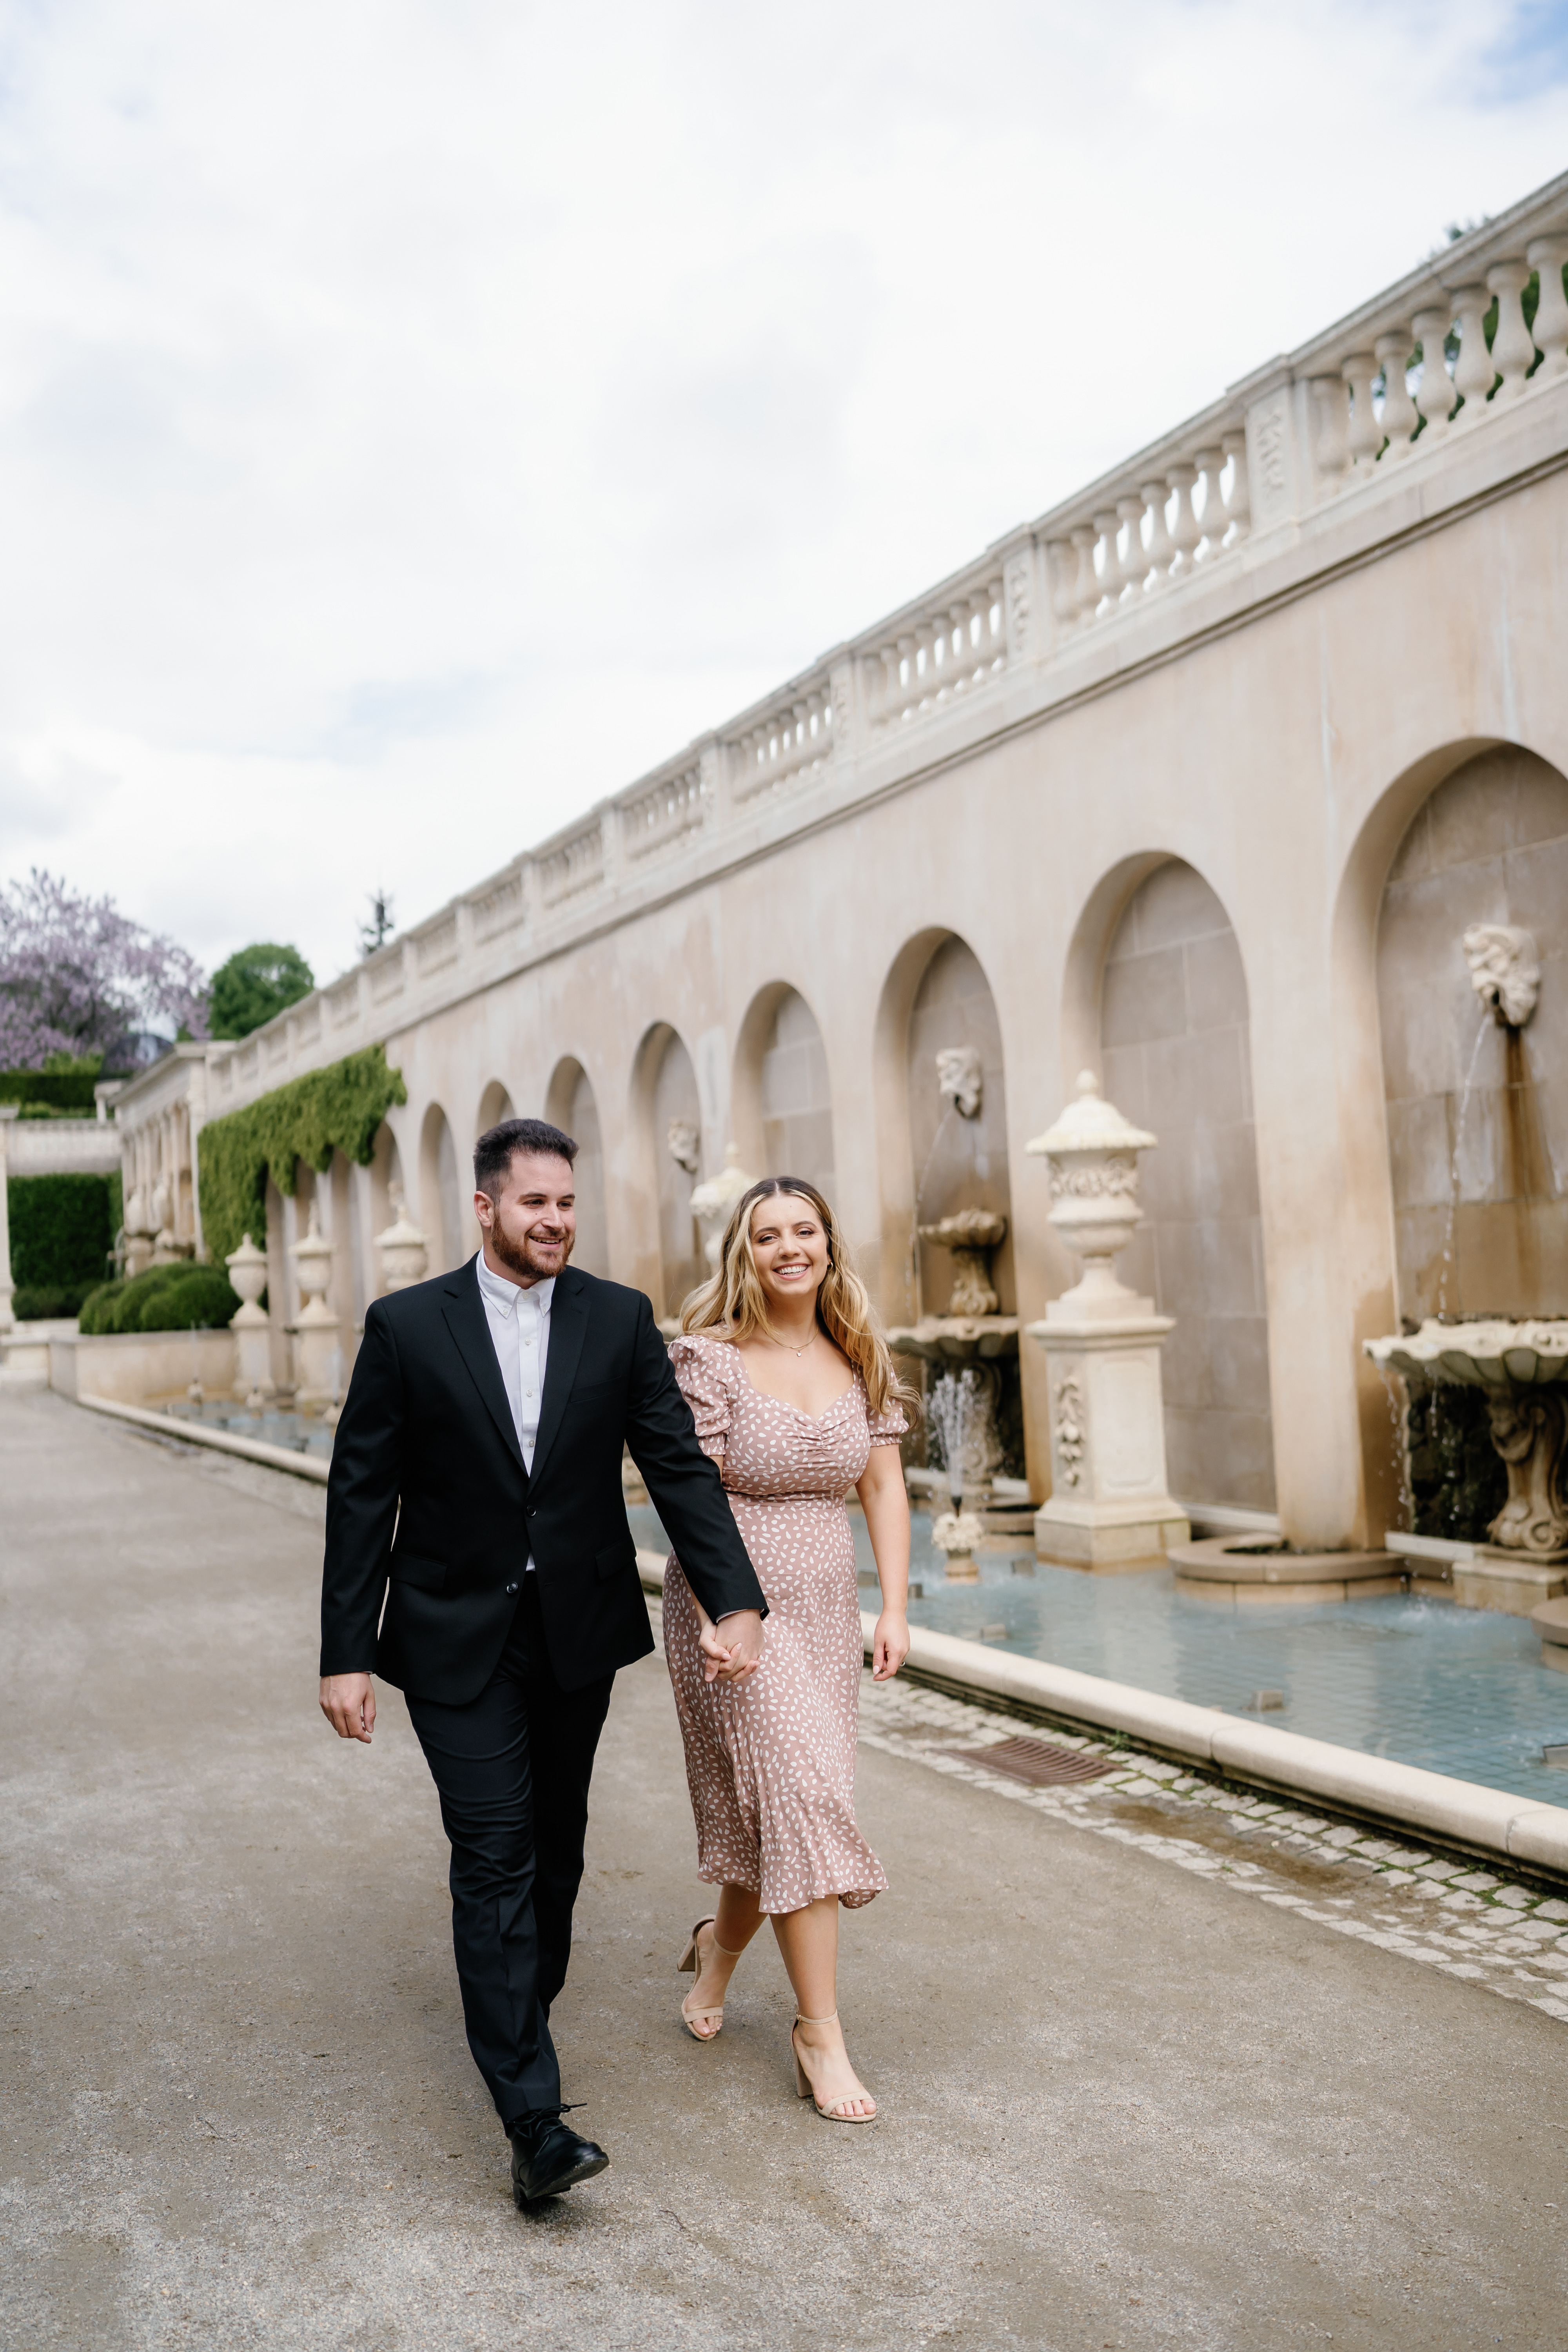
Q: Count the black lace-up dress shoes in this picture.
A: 1